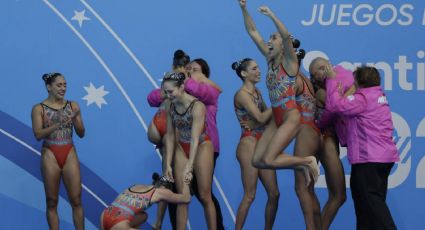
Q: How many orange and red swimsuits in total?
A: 8